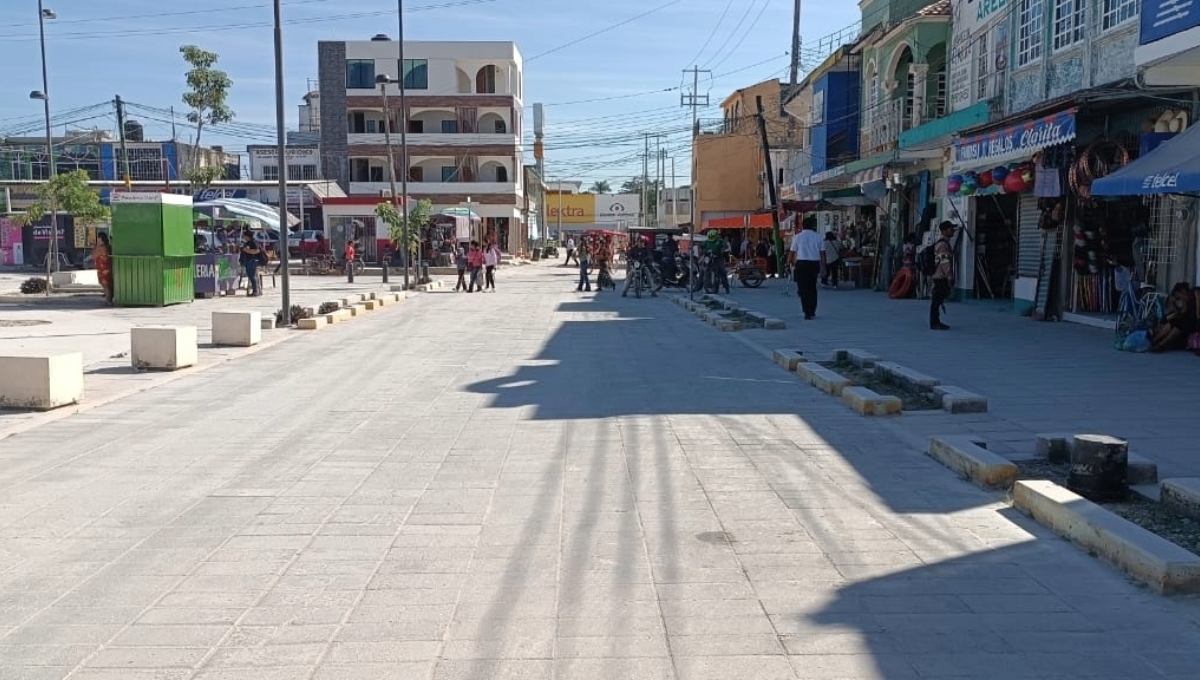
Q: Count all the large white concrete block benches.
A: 3